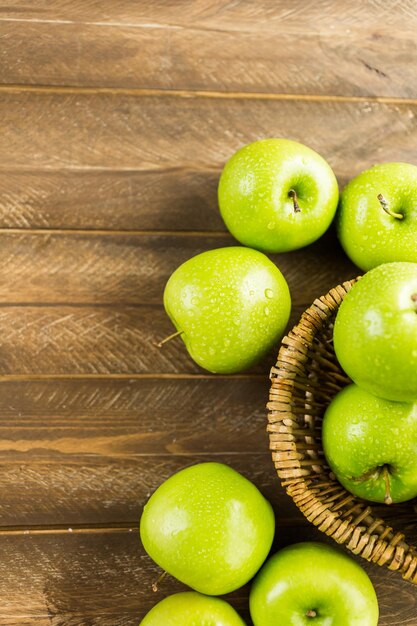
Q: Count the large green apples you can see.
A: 8